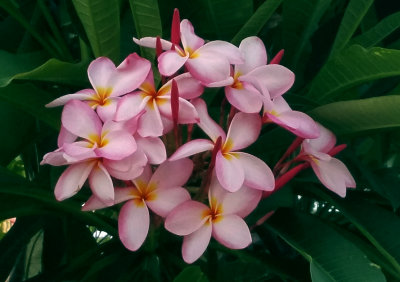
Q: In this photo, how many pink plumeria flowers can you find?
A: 11